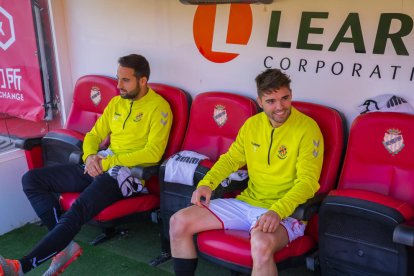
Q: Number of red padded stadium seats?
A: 5